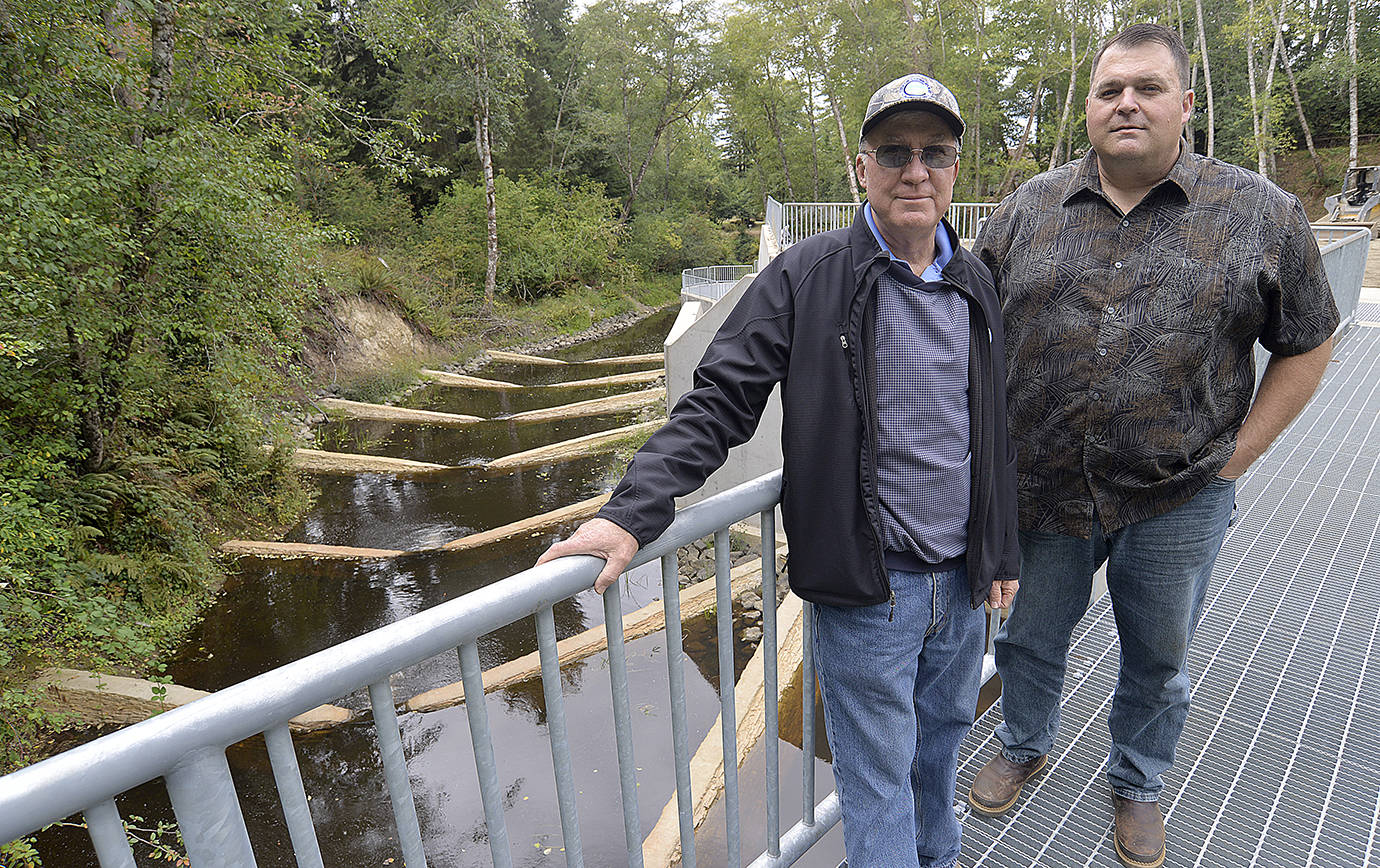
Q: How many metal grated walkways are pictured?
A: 1